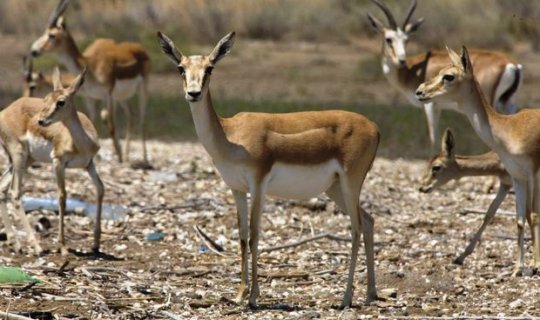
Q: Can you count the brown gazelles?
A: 7